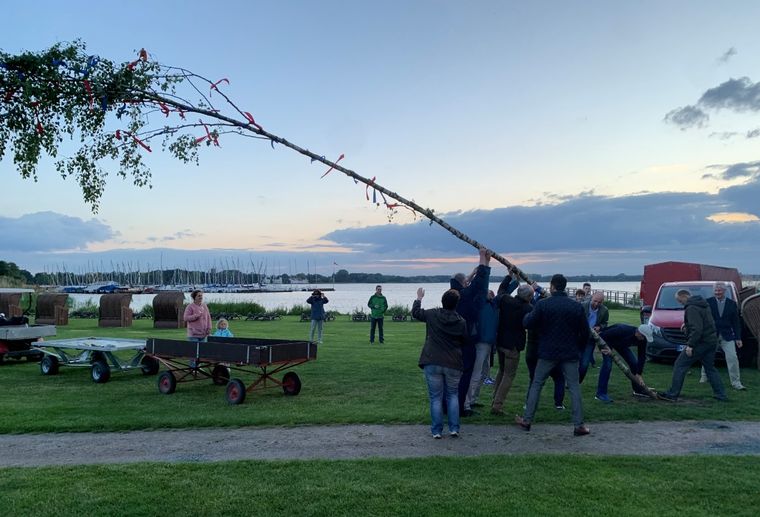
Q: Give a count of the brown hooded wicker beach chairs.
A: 5